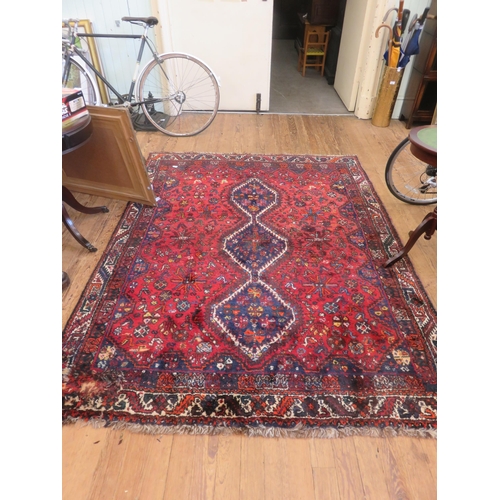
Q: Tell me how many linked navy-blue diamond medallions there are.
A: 3